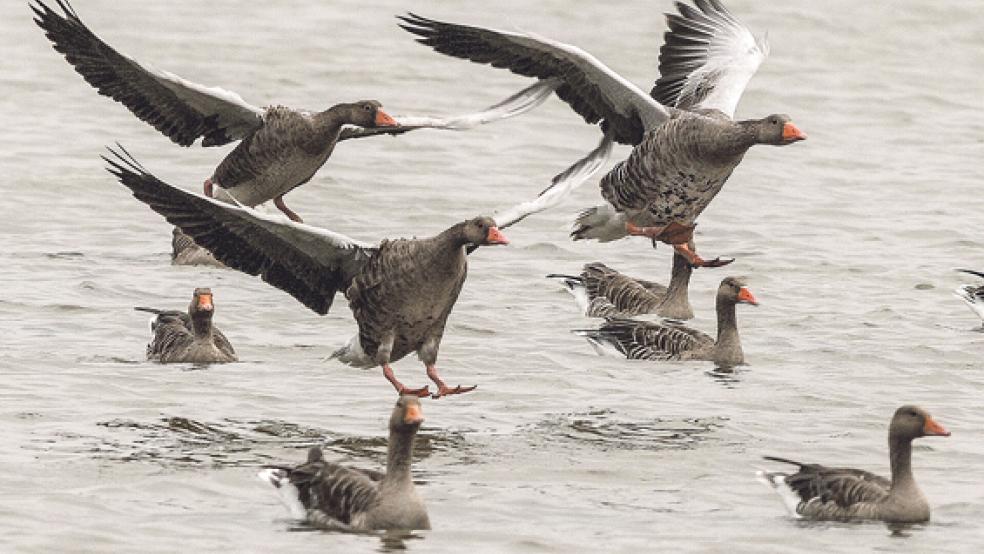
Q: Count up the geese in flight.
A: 3